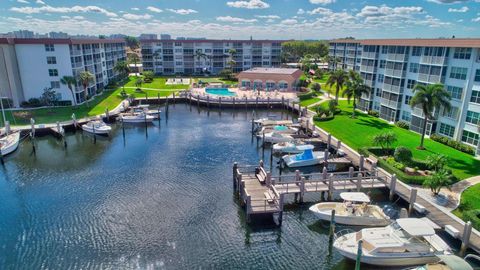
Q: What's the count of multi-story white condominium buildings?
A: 3